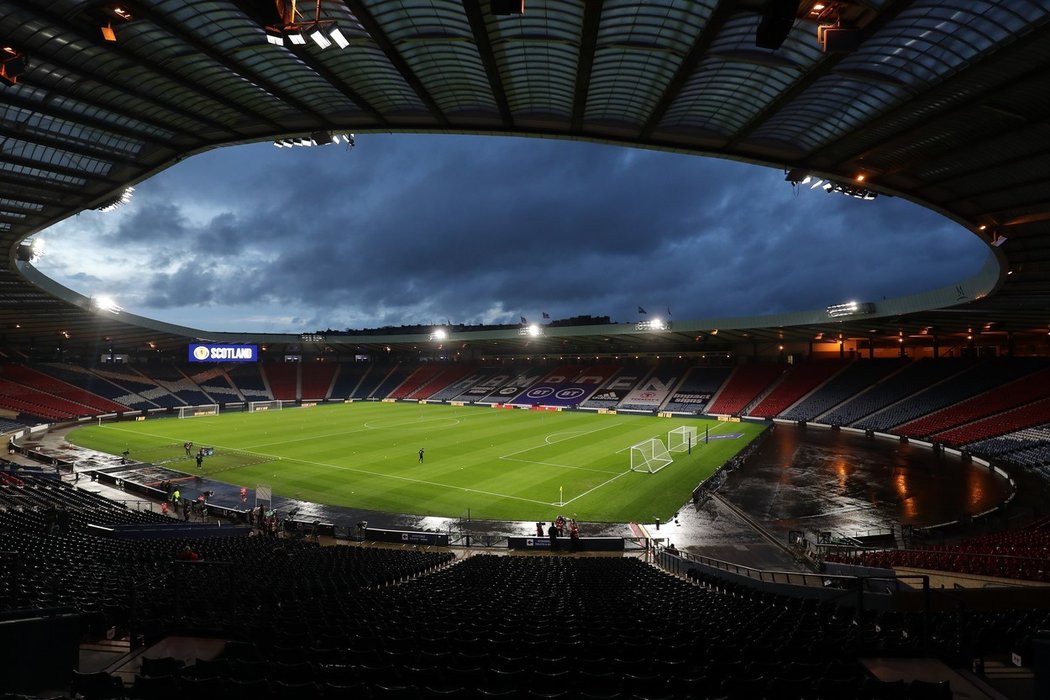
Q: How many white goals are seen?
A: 4